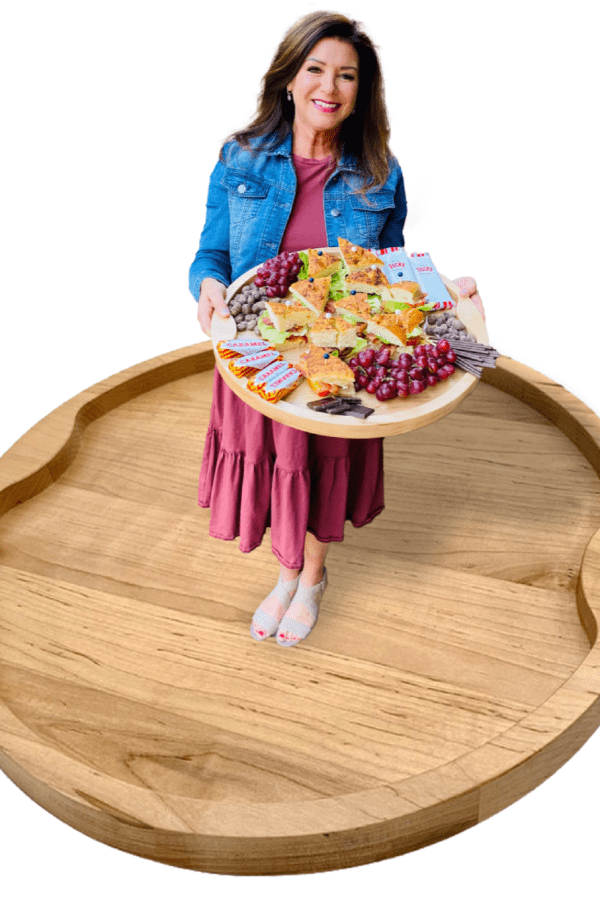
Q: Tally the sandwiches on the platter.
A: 10